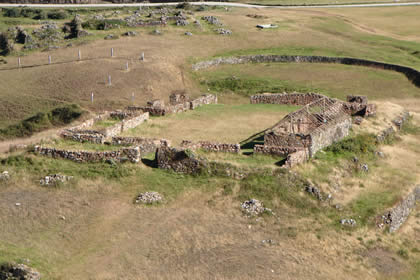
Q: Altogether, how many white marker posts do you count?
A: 9